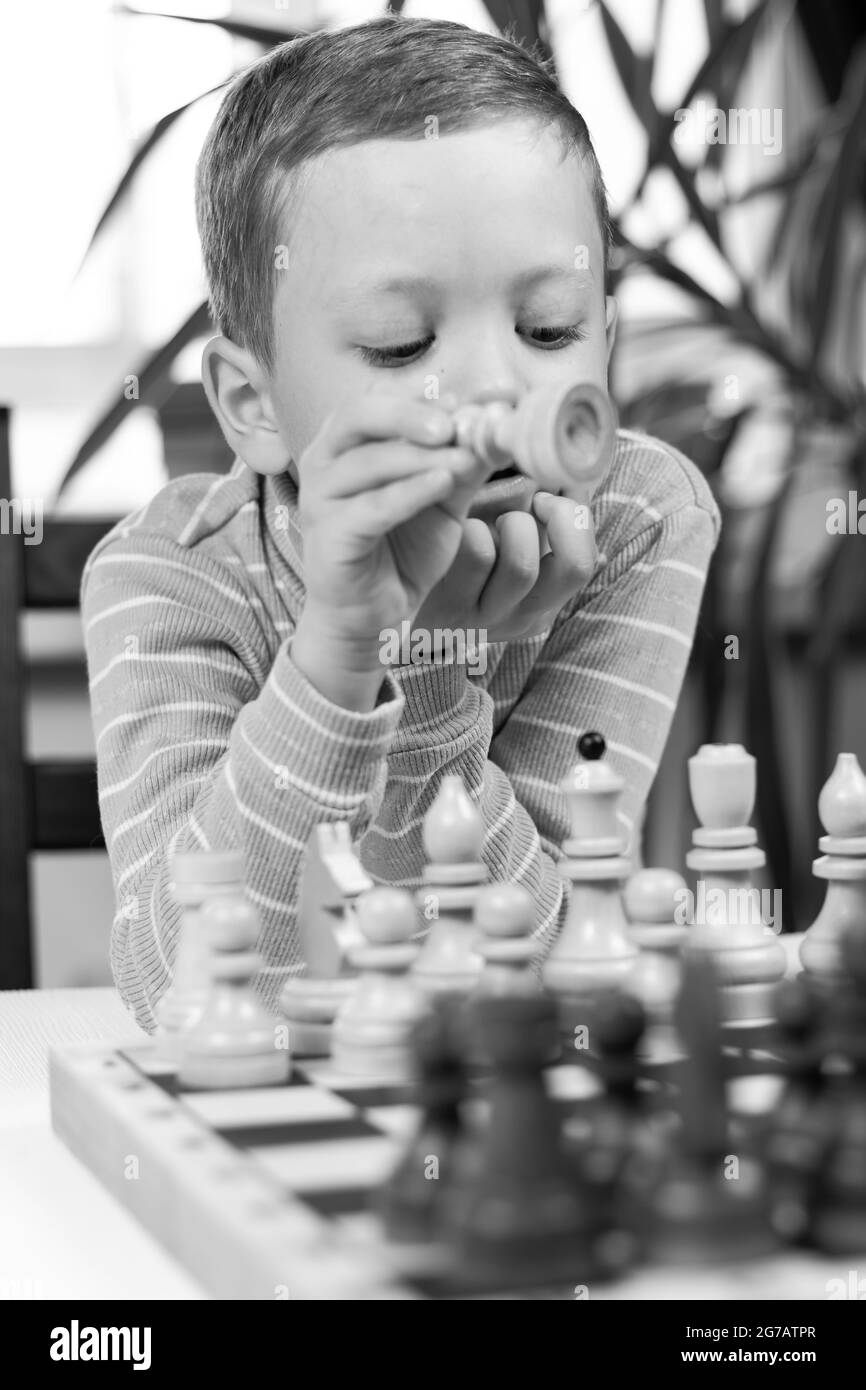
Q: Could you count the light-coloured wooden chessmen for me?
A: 11